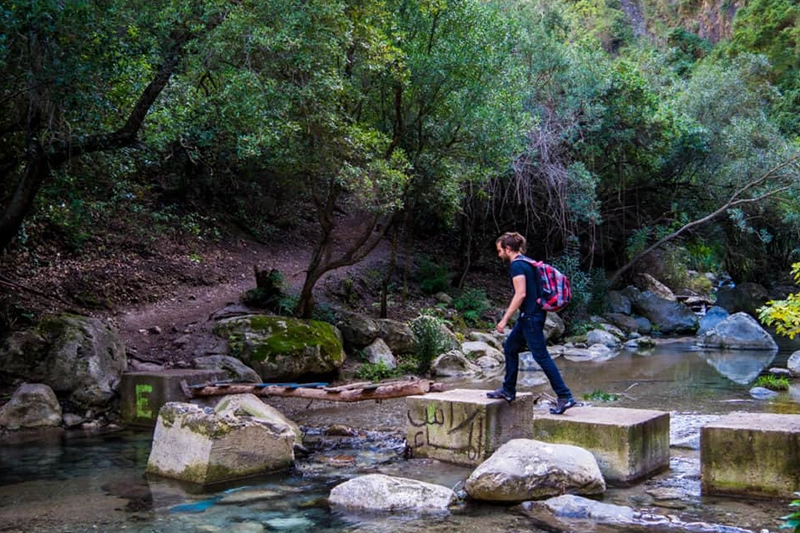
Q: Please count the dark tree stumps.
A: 1